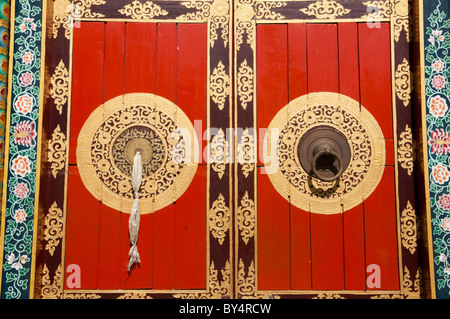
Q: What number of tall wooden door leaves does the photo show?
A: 2